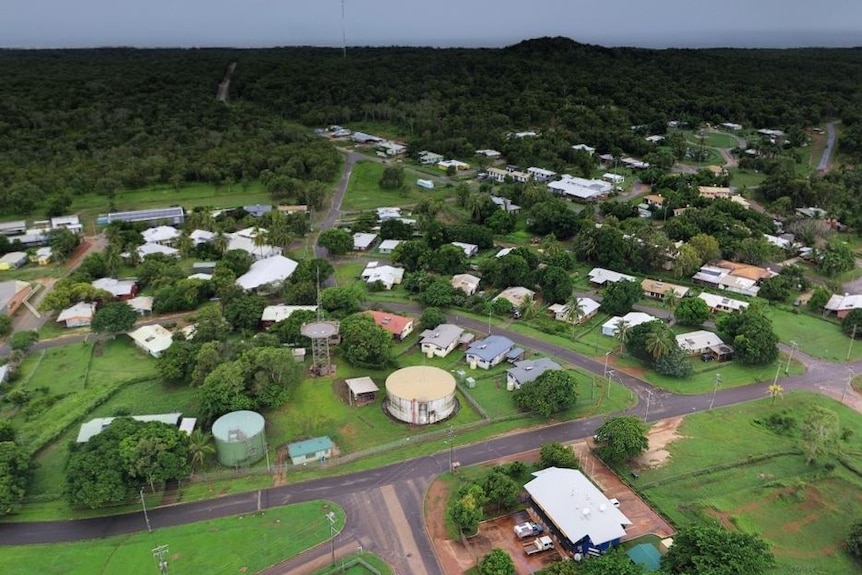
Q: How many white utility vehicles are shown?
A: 2